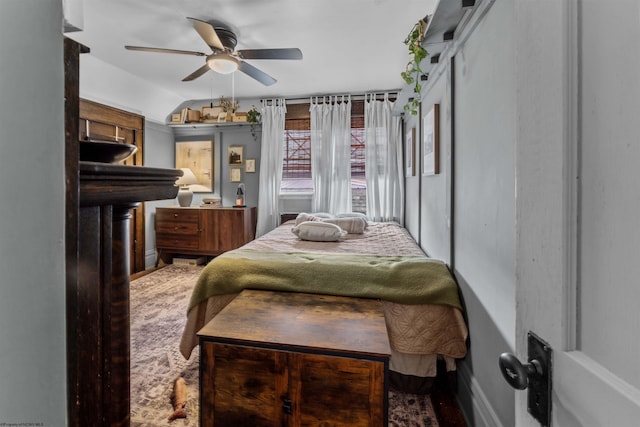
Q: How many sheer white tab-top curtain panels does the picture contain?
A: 3